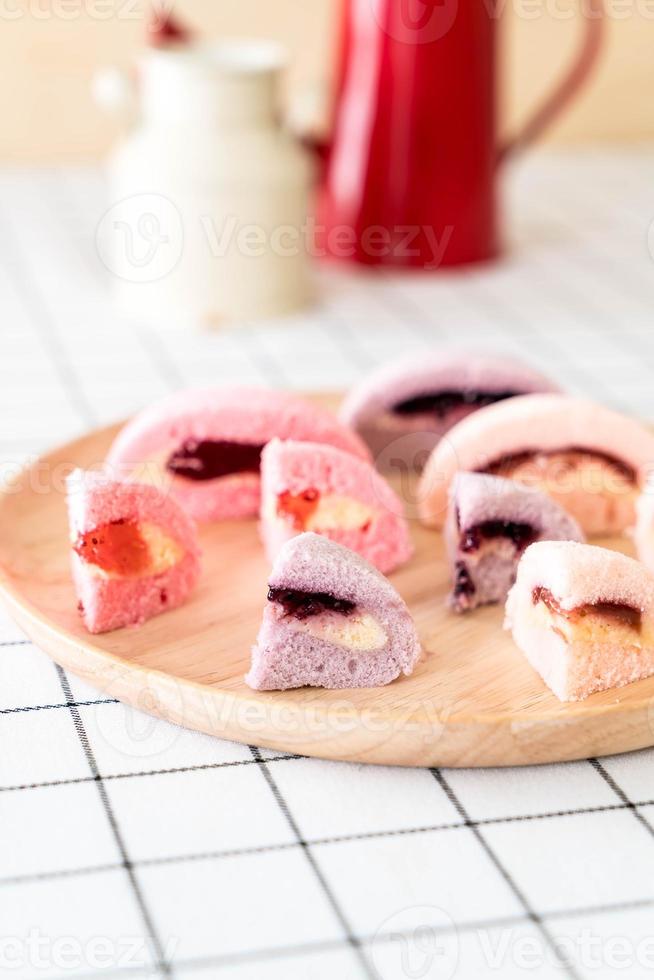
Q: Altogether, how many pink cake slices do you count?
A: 3